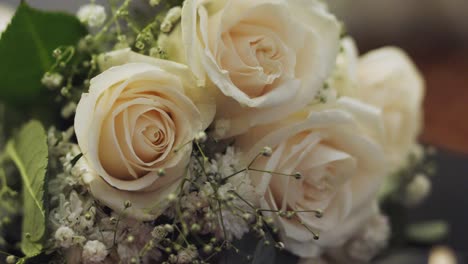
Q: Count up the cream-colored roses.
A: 4